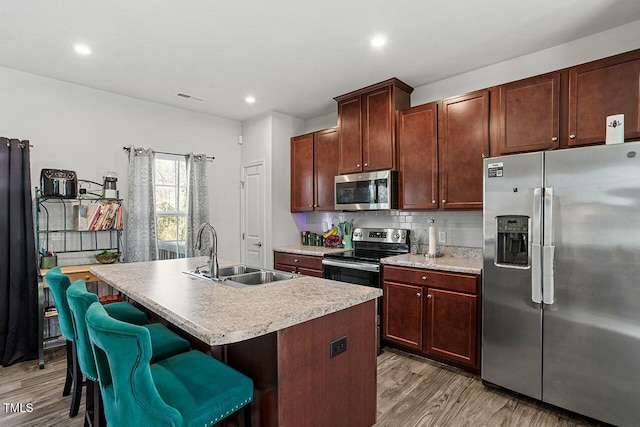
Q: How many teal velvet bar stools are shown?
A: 3